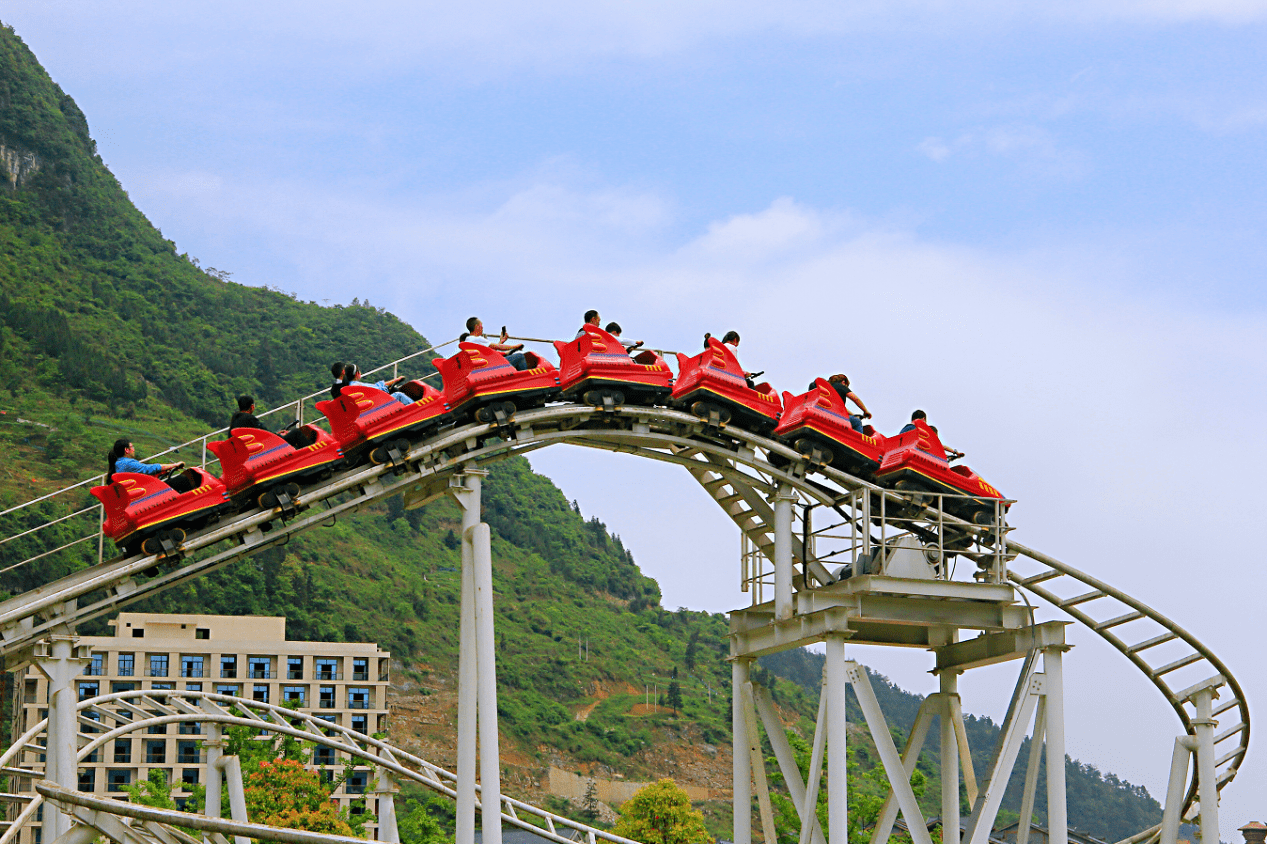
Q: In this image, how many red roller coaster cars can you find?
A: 8